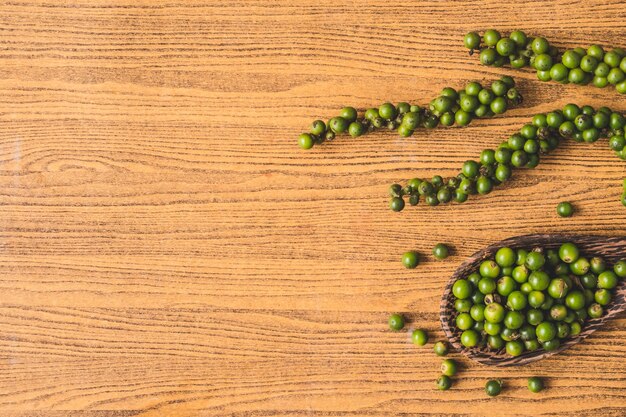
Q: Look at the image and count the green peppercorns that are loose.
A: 10